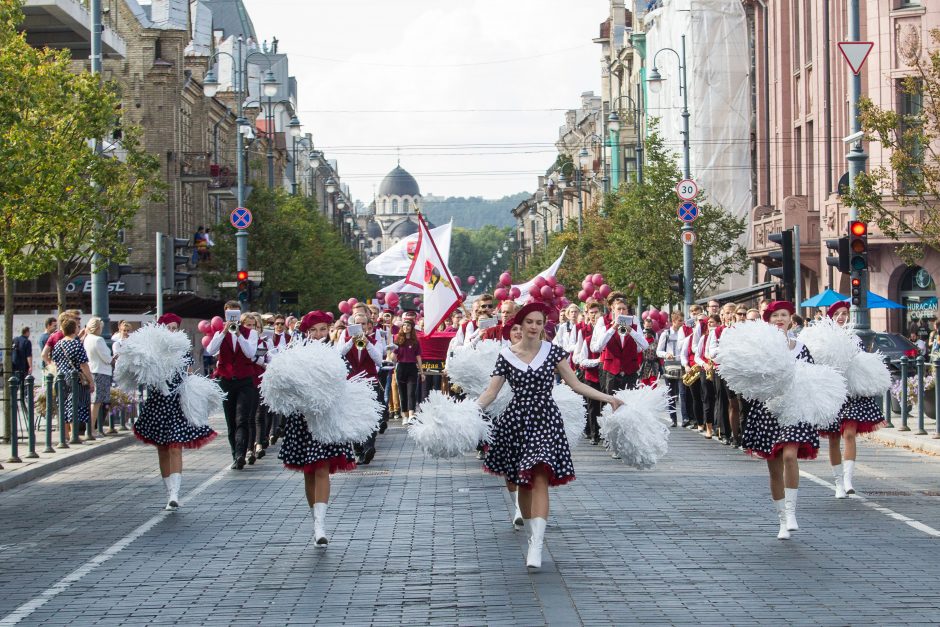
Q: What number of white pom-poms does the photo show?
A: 12